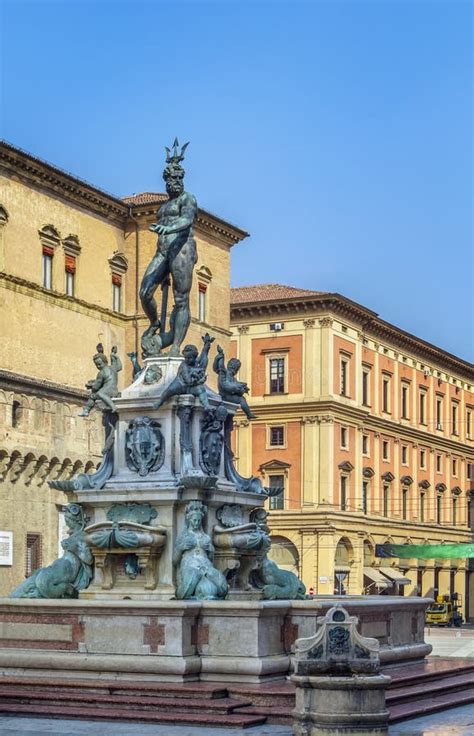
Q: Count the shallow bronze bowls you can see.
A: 3